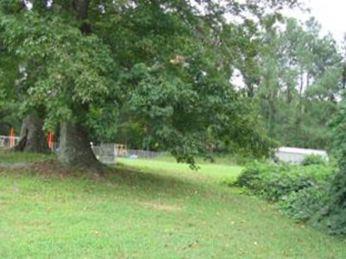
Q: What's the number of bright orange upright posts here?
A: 2